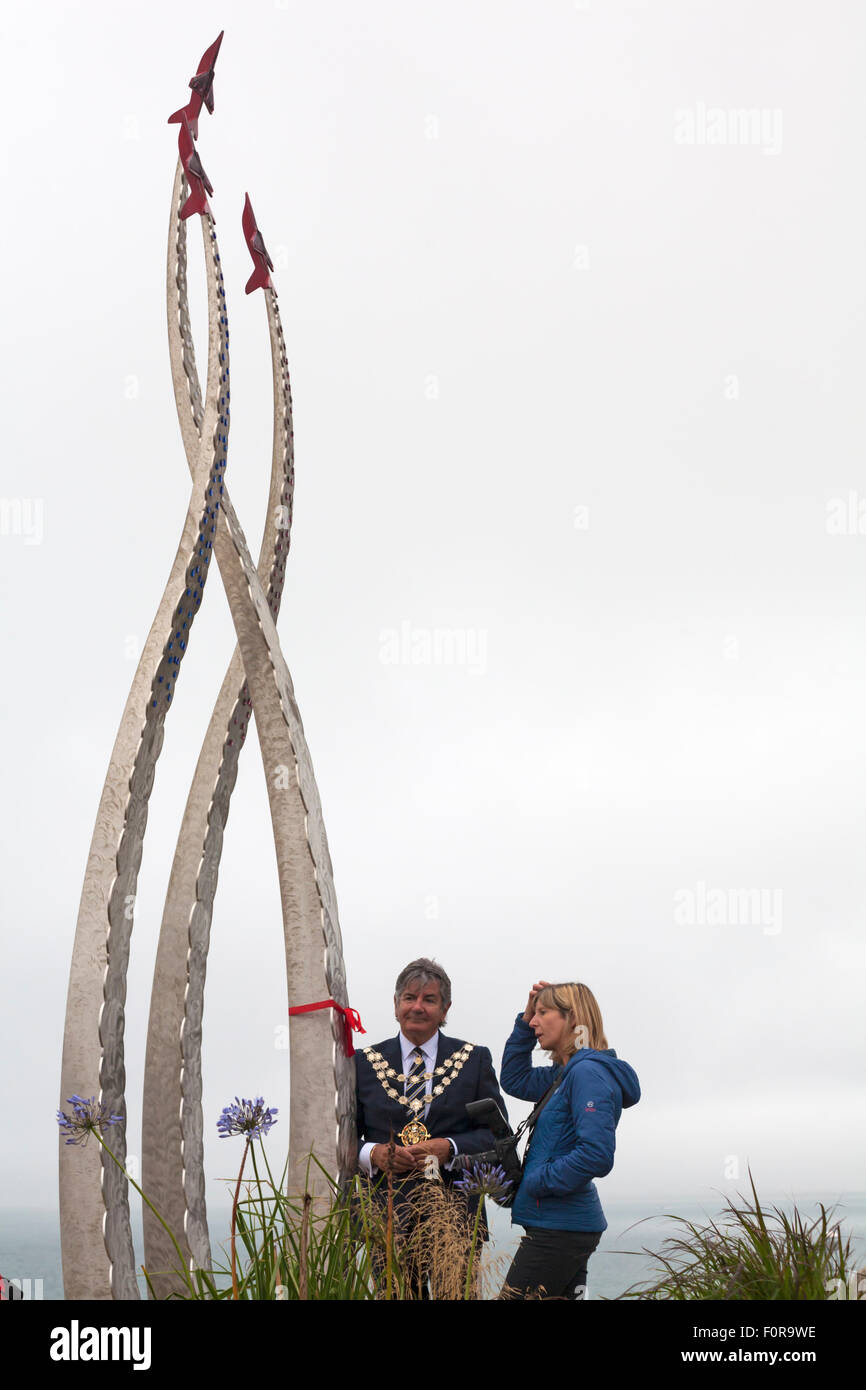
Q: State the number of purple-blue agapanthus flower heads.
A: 3